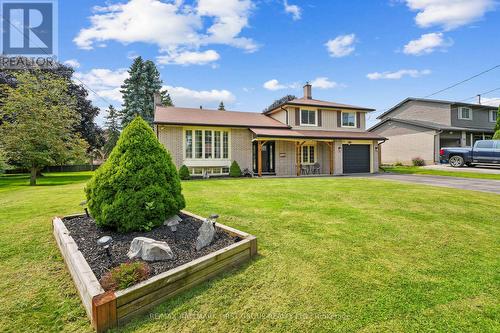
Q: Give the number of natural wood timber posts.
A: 3